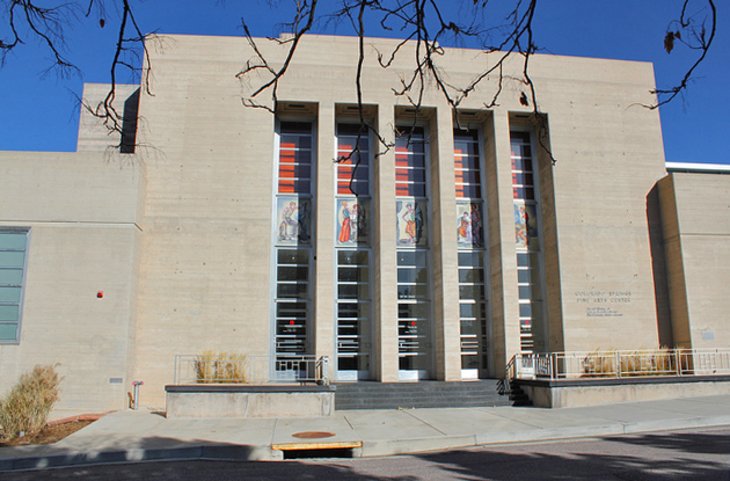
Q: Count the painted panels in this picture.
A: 5